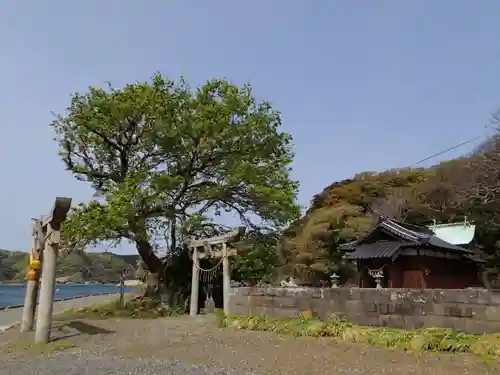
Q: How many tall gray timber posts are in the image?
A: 4